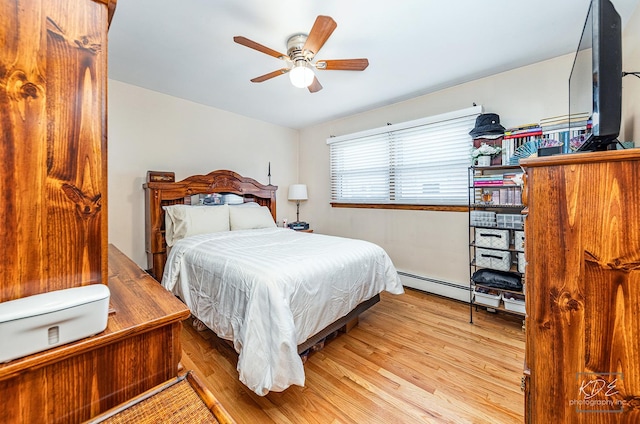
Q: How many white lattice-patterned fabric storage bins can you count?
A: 4